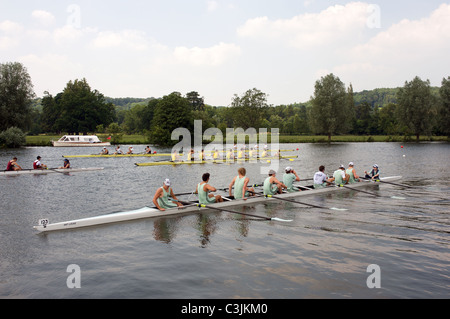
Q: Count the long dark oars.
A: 4